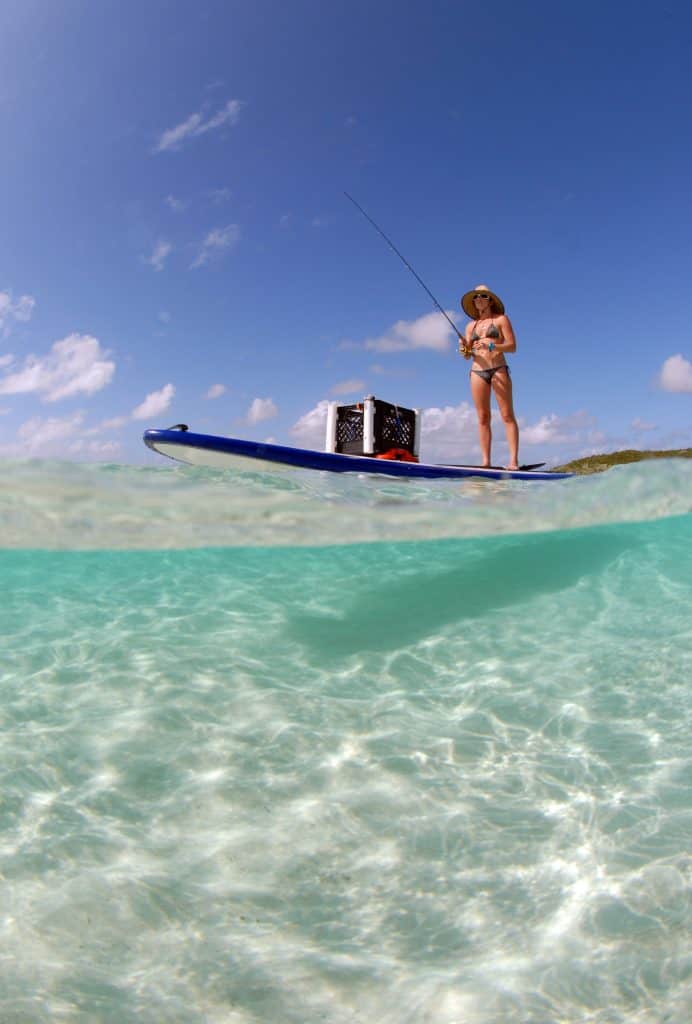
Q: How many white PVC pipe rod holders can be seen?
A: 3